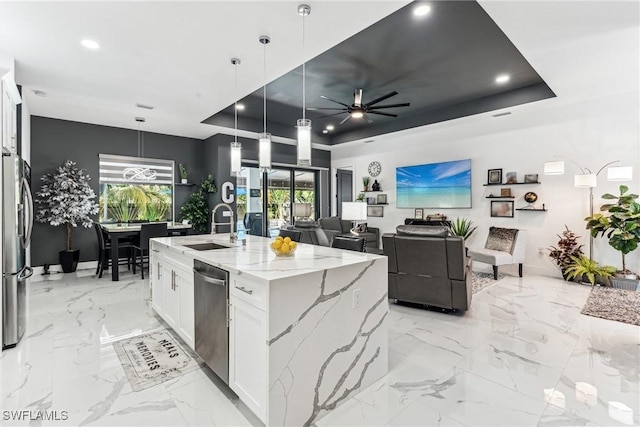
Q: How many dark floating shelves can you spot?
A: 6